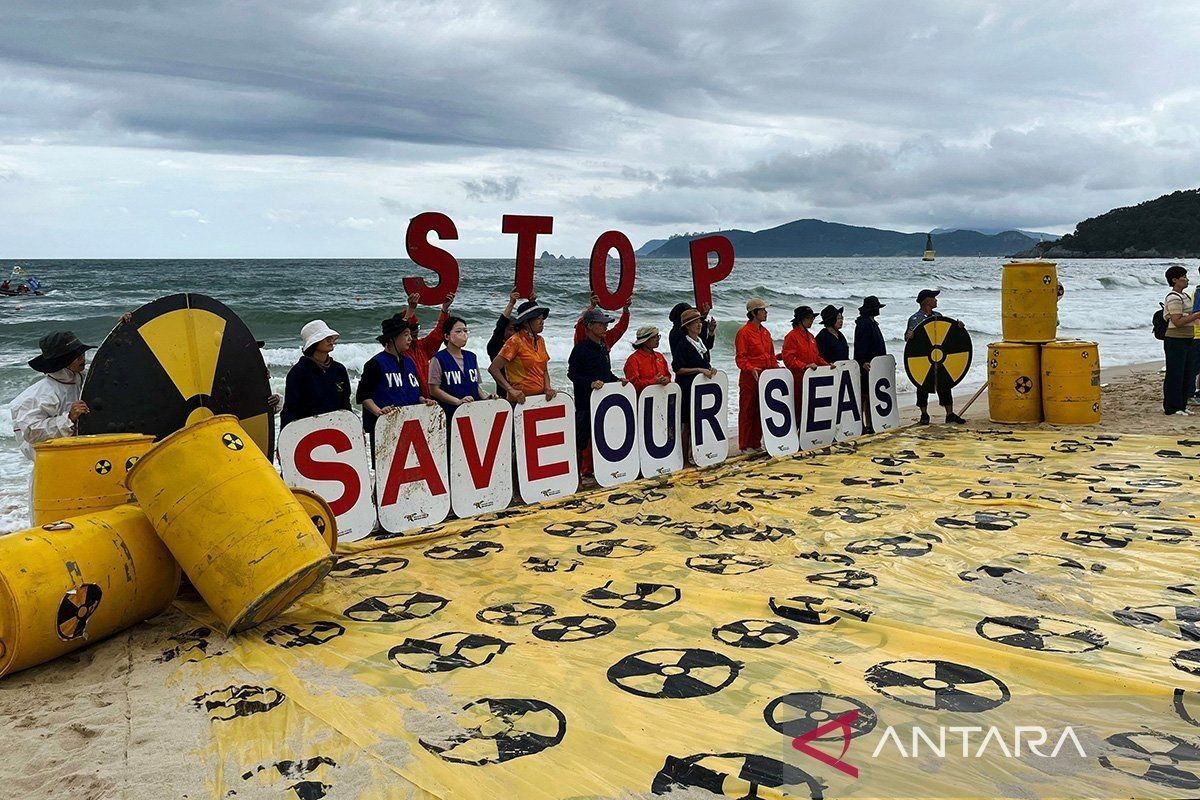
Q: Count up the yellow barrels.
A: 7